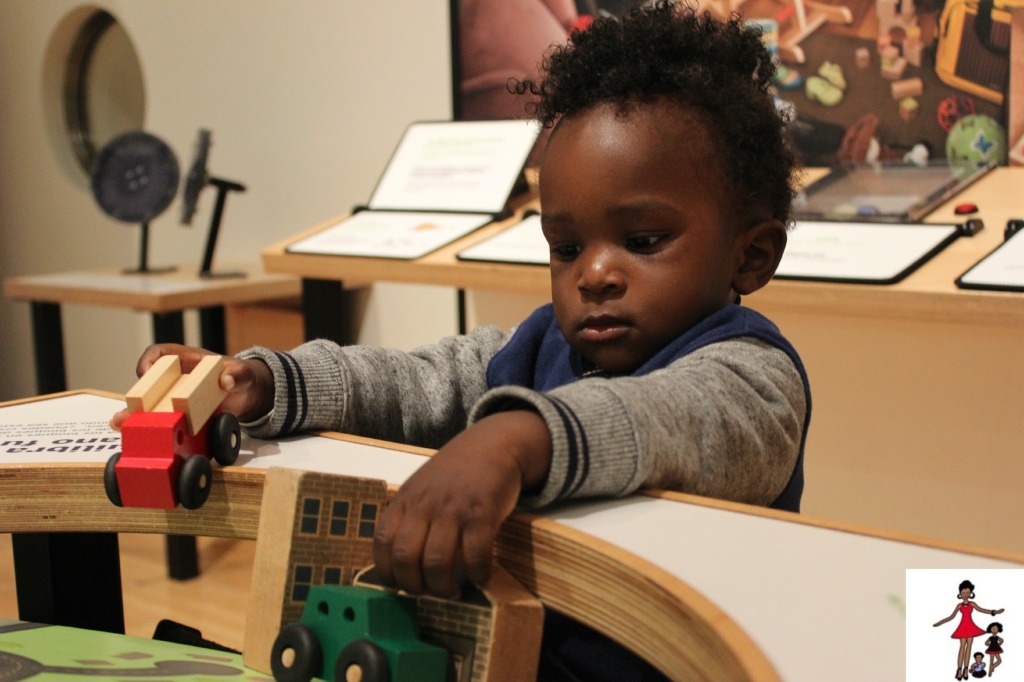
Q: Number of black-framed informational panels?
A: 5